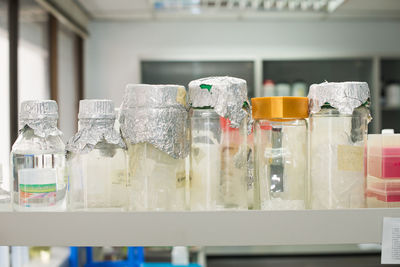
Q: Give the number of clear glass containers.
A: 6